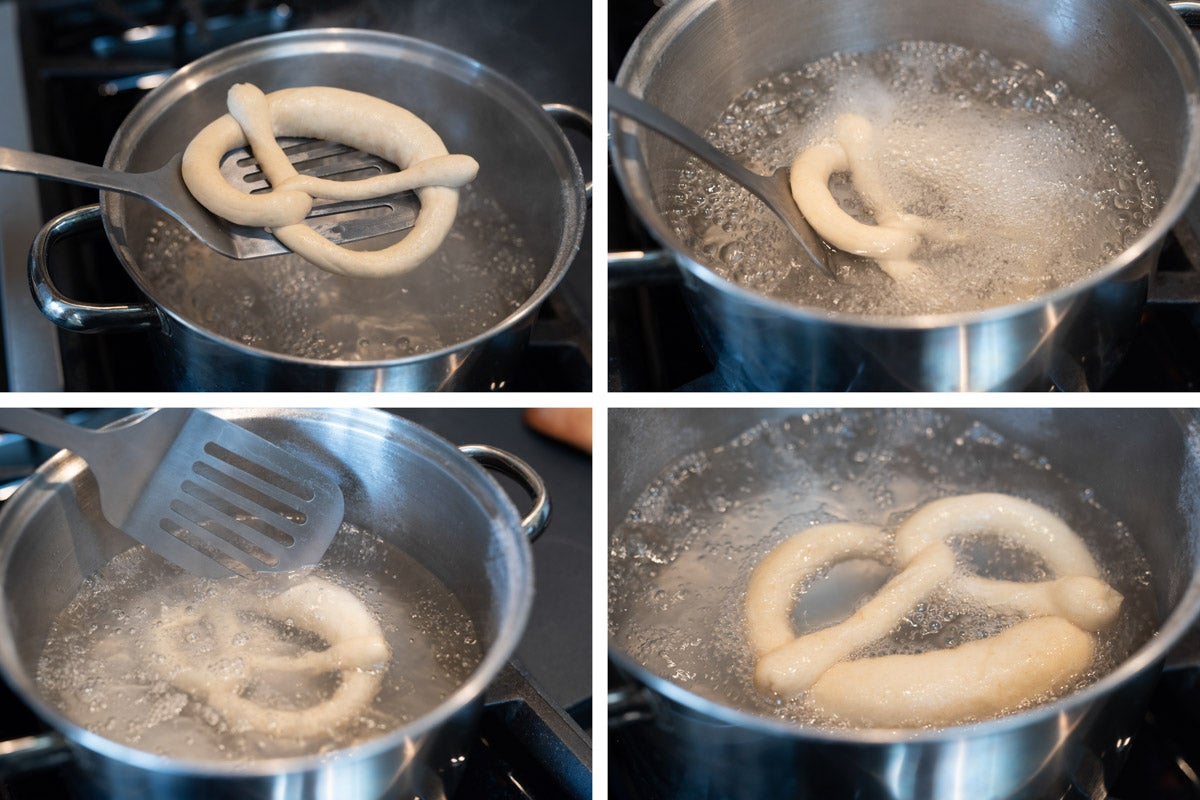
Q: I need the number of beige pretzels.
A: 4